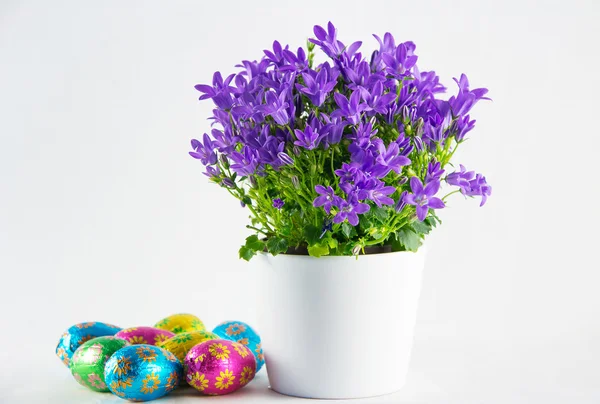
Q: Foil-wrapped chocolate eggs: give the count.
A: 8